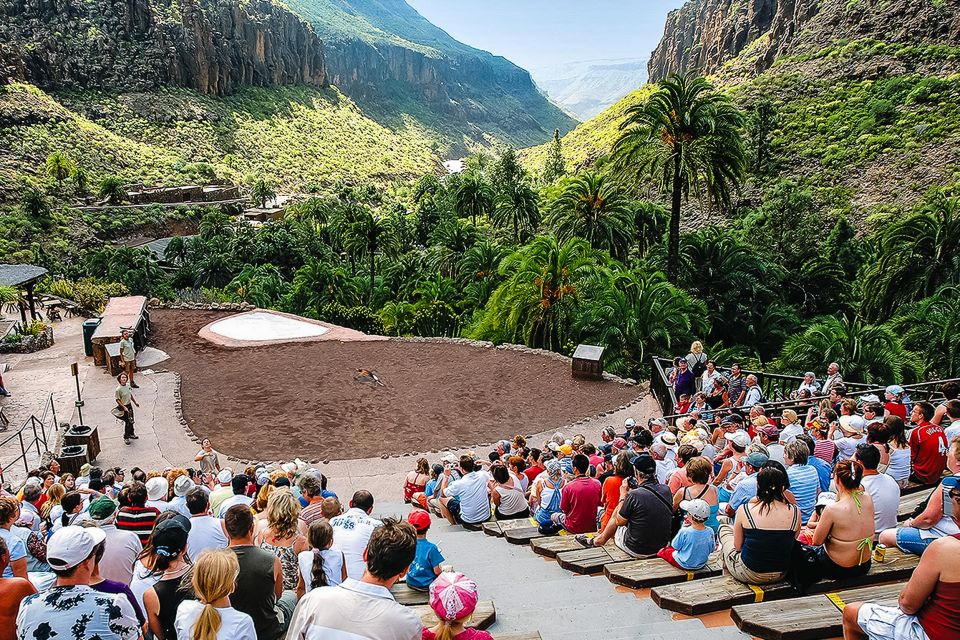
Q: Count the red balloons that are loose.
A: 0